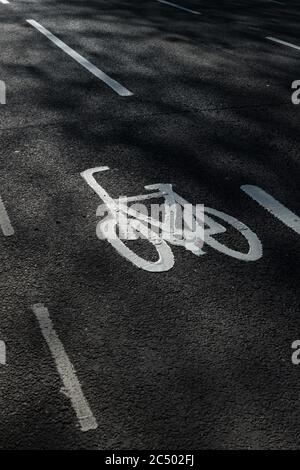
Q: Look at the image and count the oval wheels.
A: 2